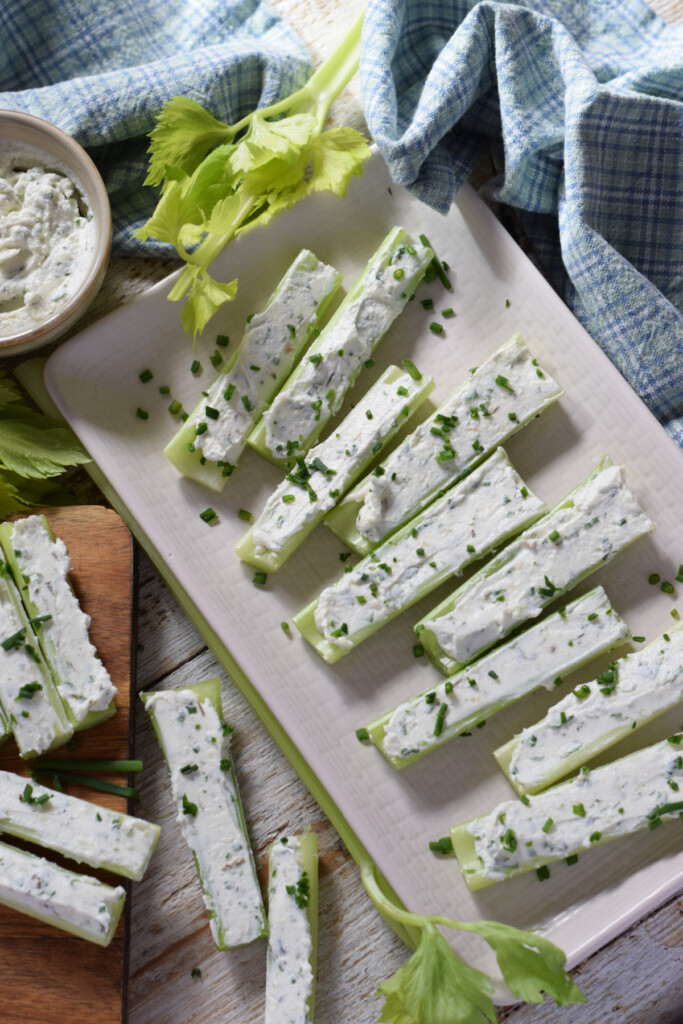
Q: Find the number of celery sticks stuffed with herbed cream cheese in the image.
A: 15